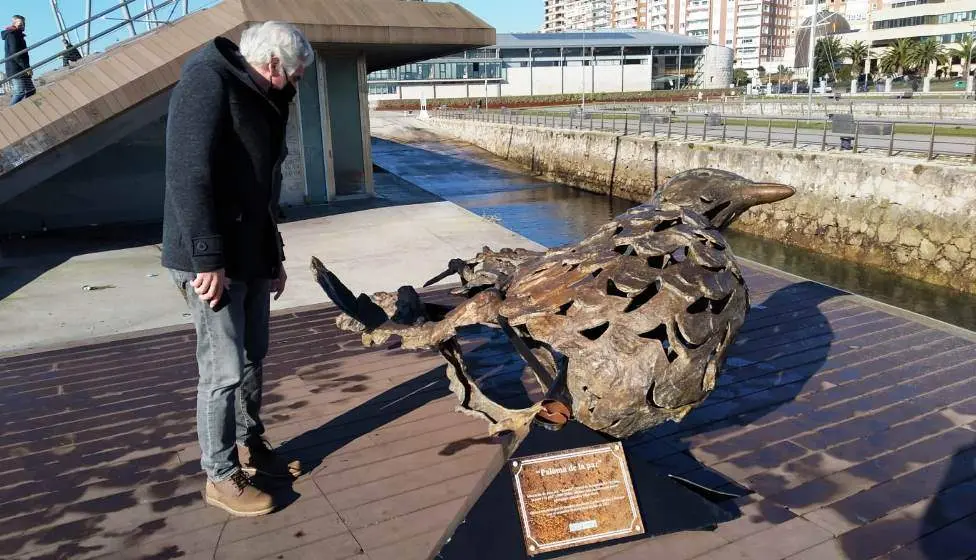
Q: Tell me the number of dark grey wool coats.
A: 1